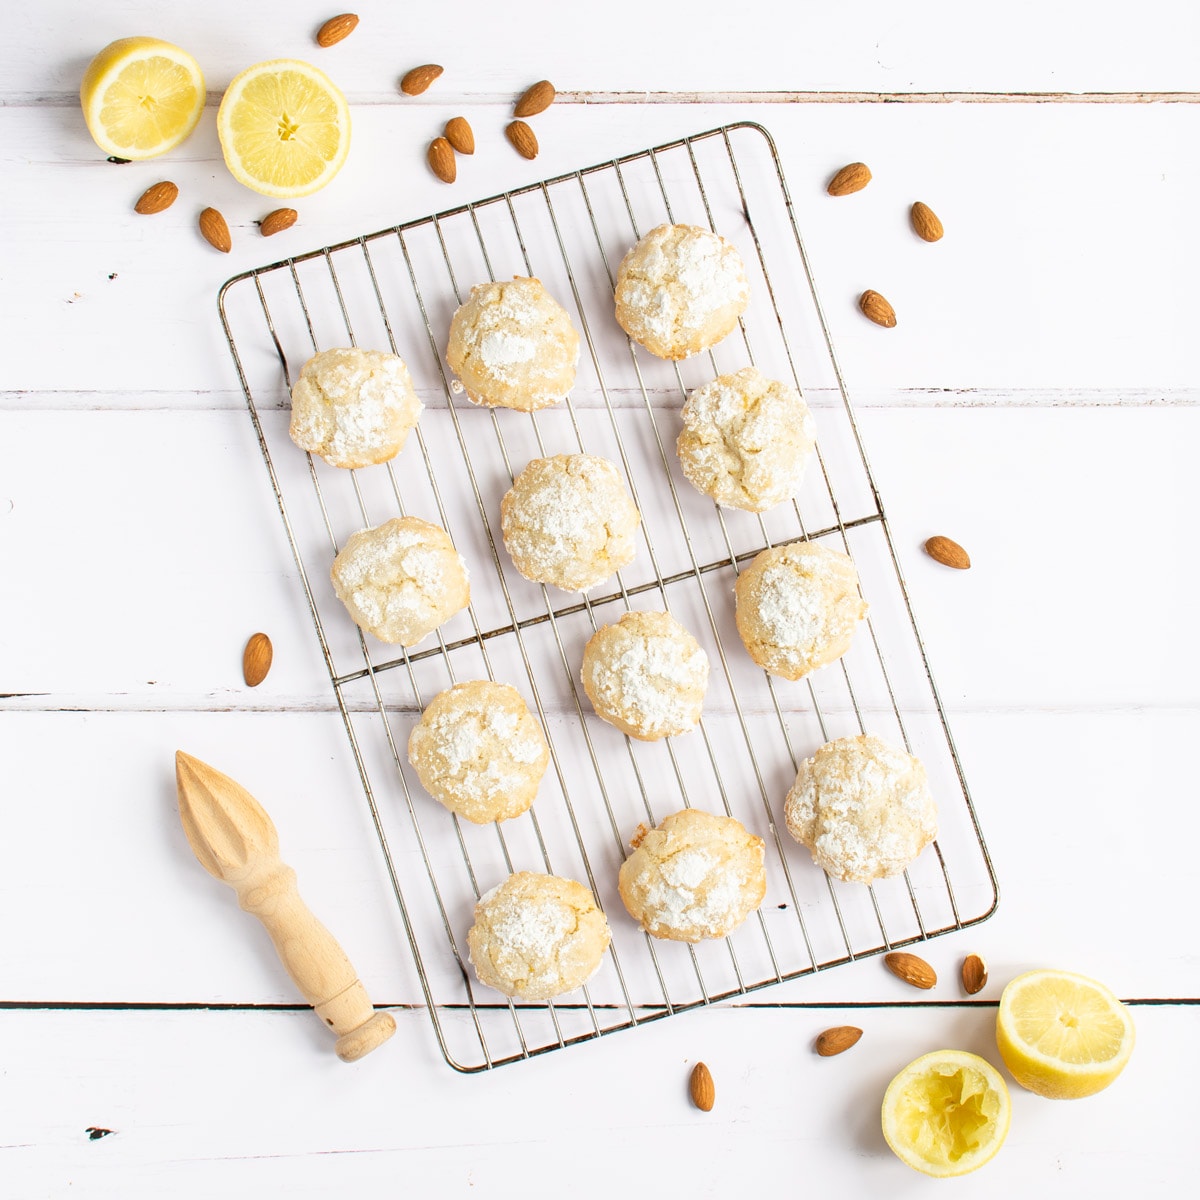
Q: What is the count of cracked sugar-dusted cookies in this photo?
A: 12